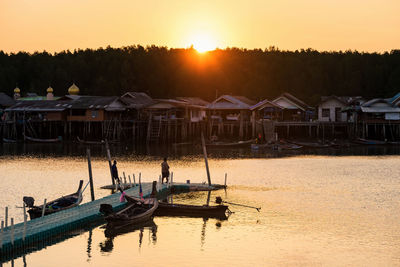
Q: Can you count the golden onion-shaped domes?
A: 3